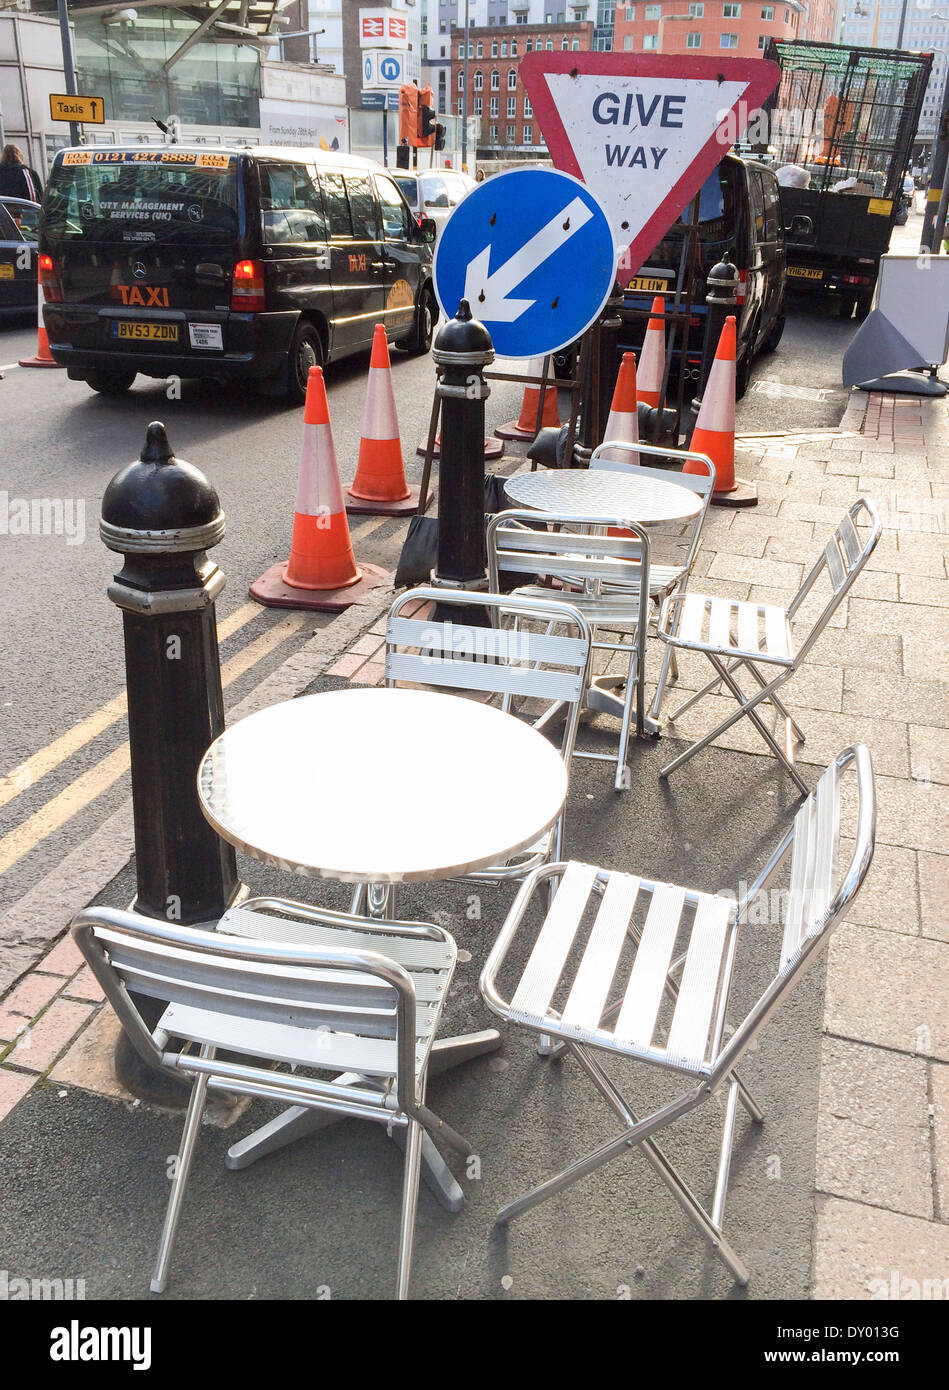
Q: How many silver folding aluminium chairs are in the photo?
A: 6